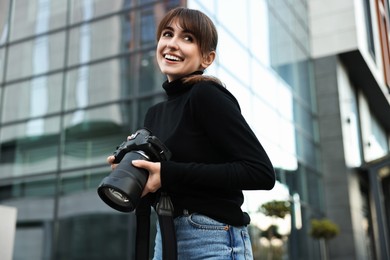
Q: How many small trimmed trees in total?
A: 2